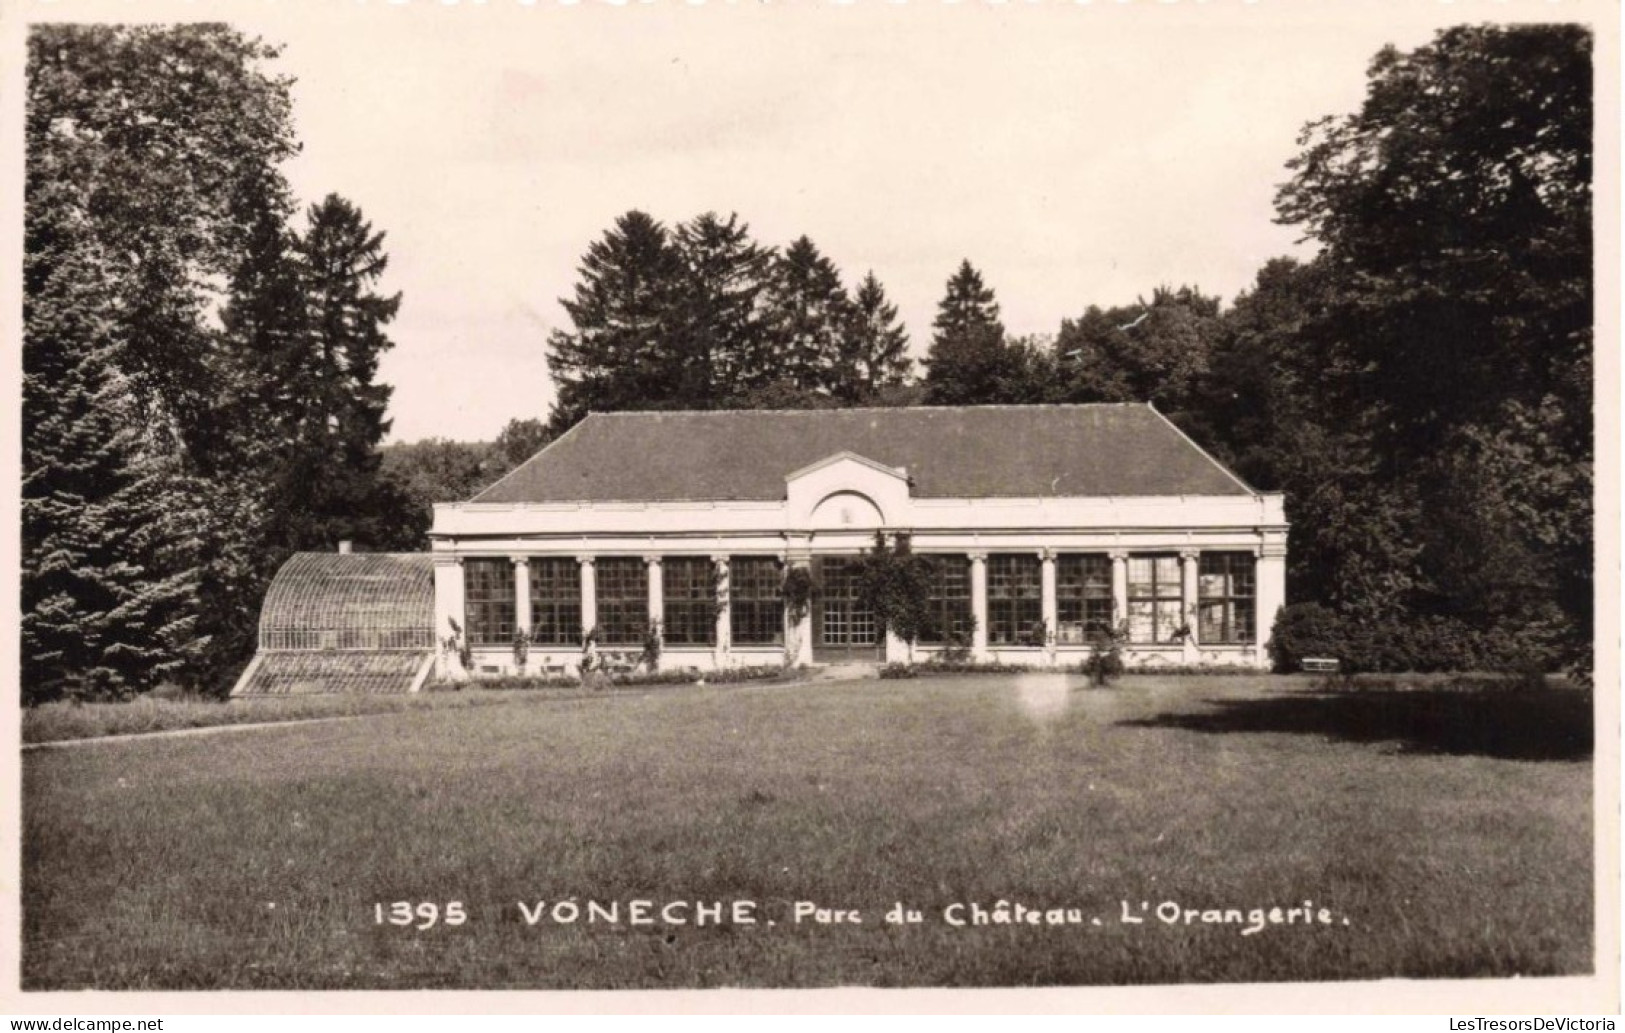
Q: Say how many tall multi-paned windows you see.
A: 10